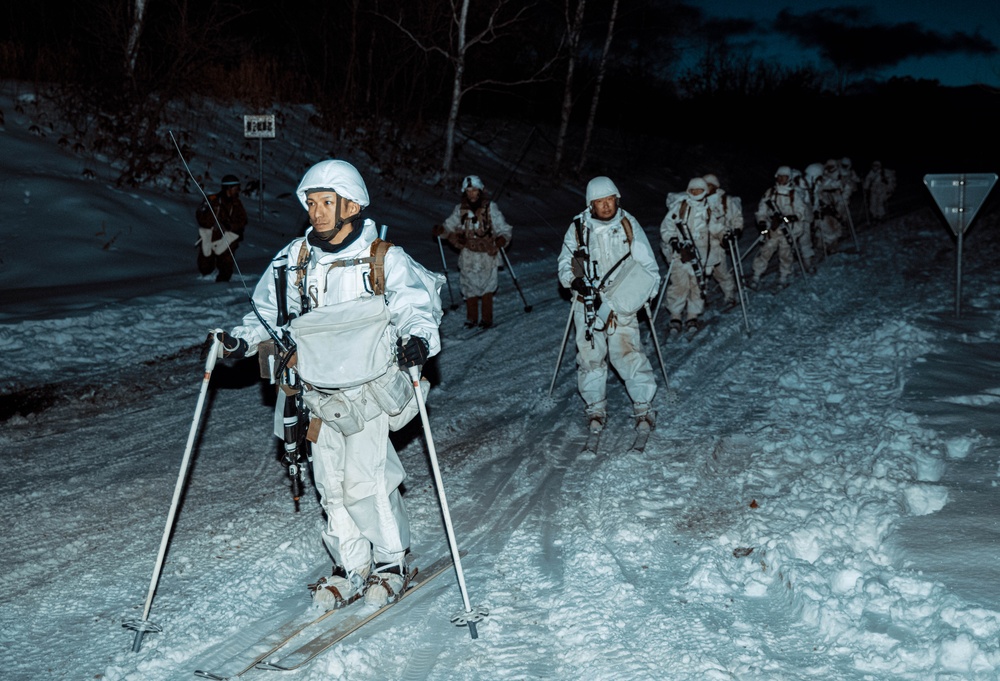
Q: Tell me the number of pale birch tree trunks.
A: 4